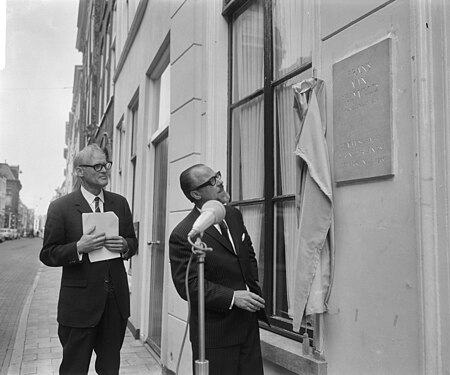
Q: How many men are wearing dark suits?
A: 2